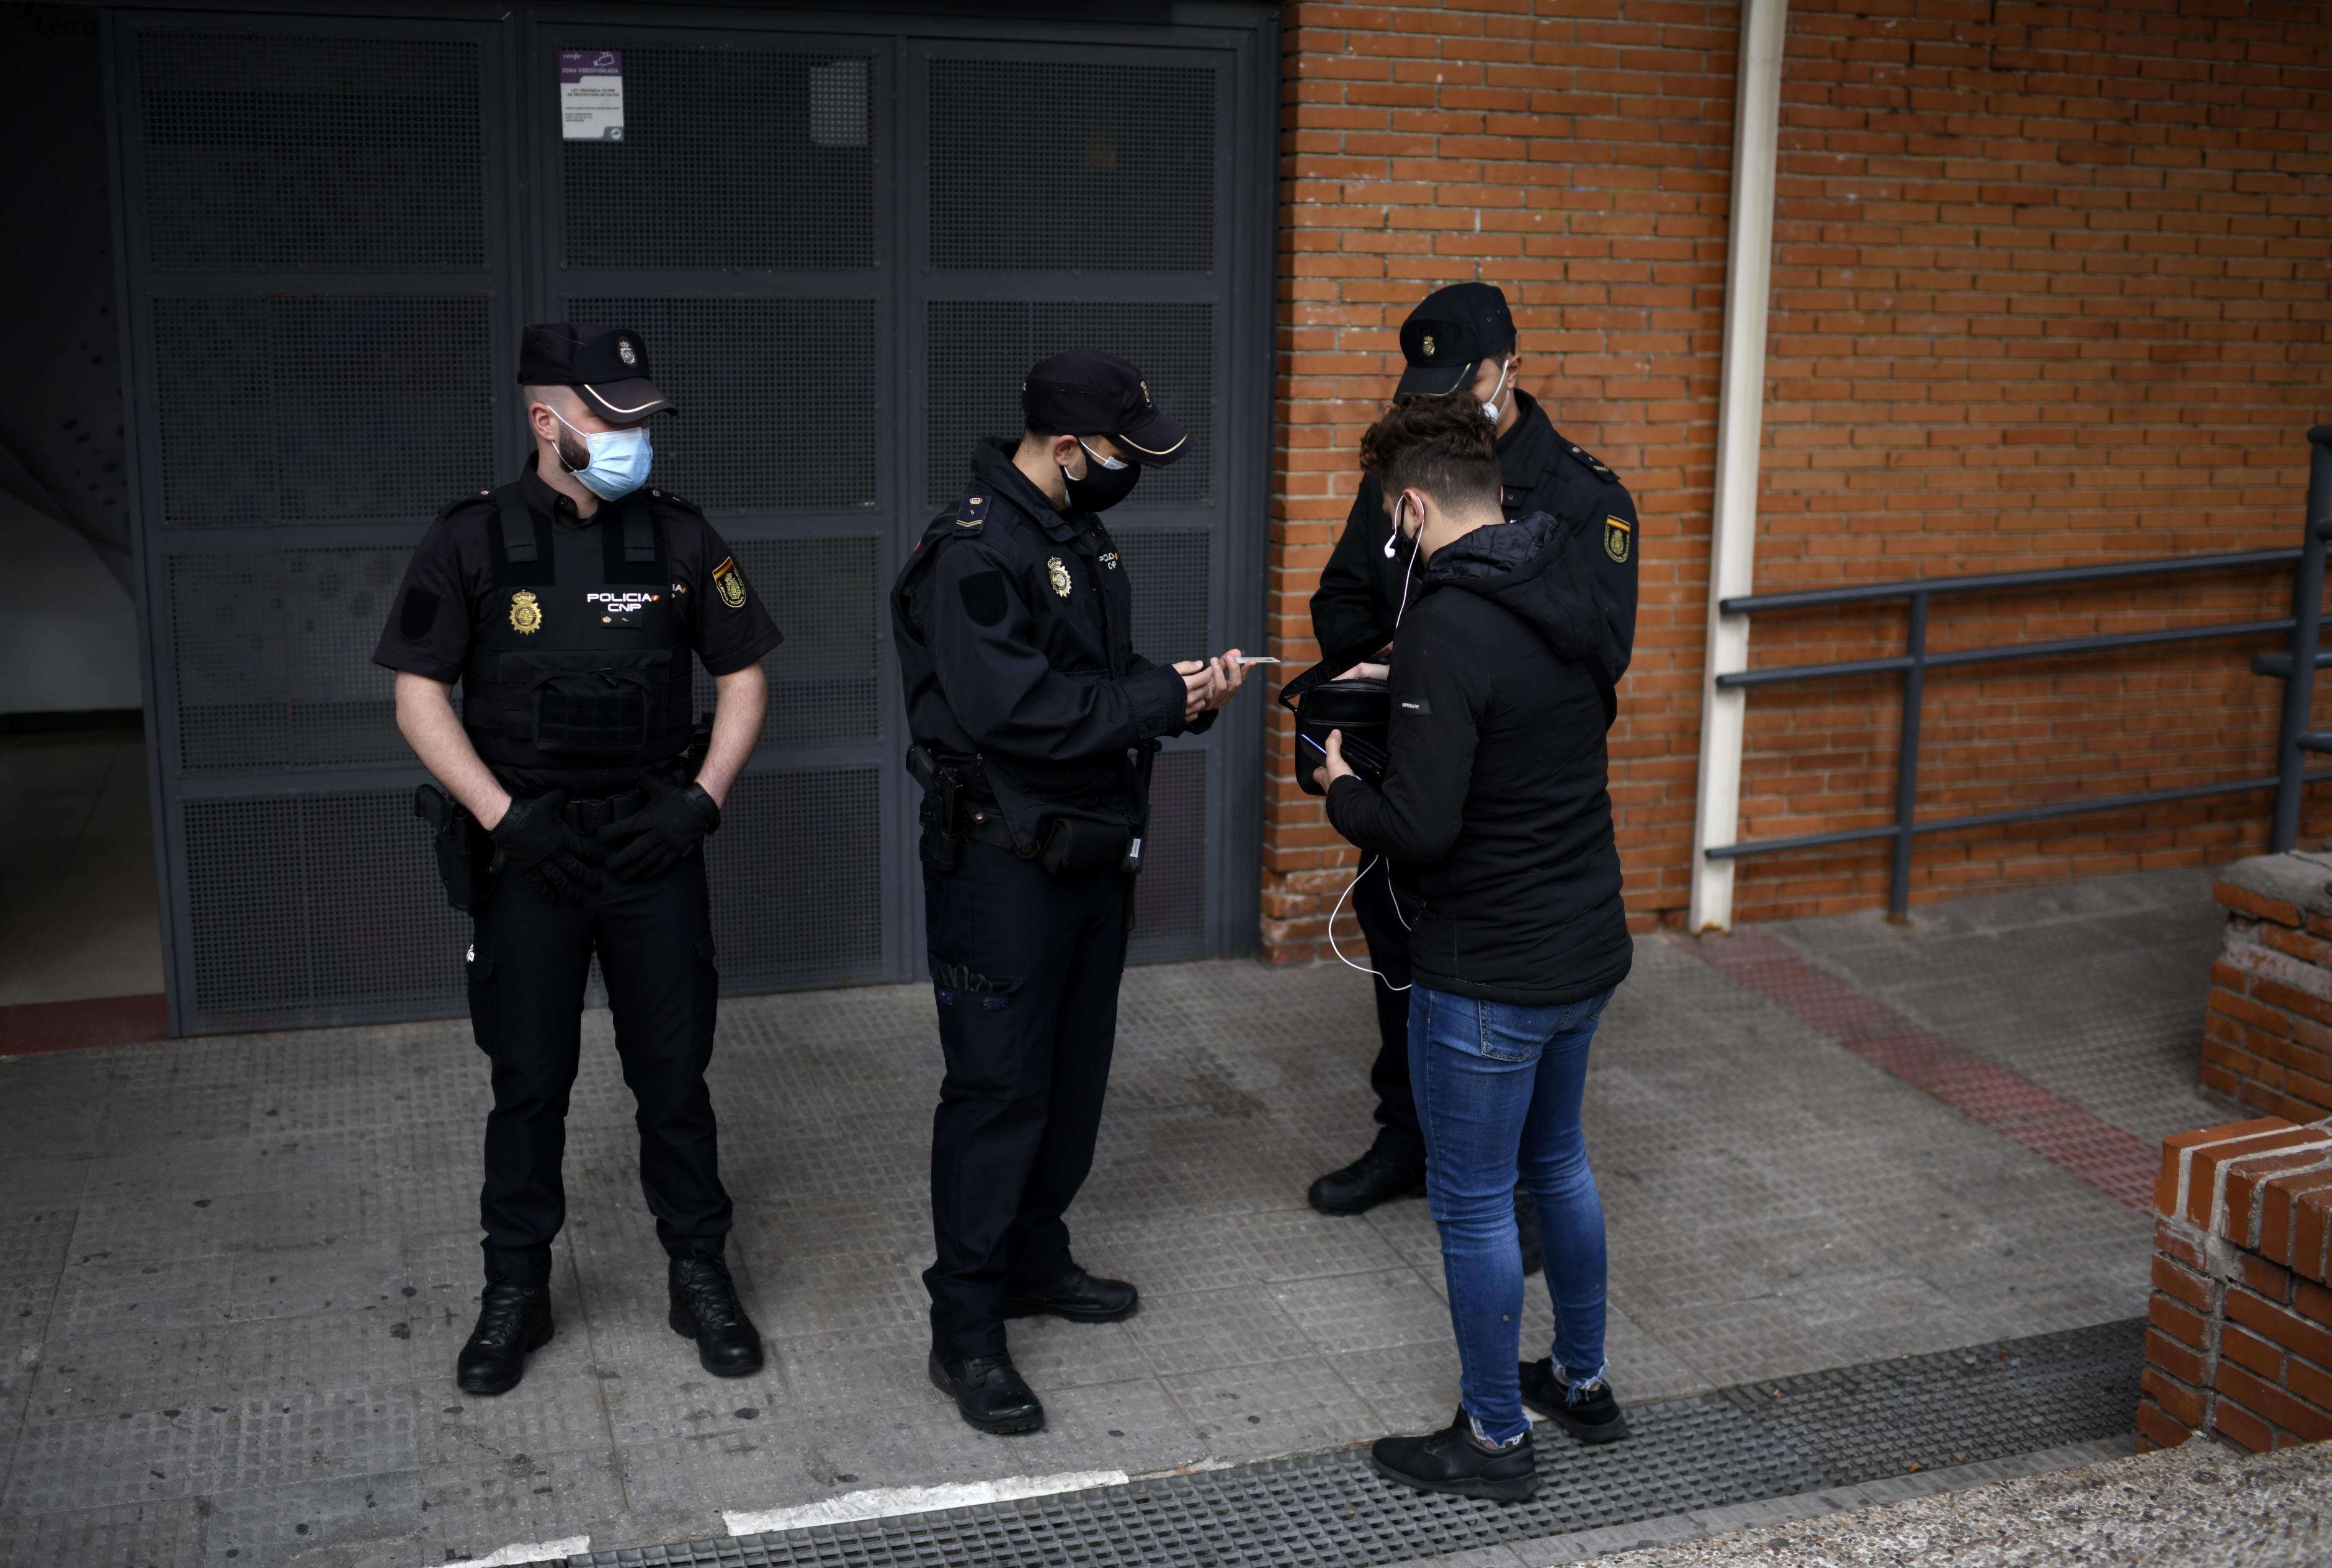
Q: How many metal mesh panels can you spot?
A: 12